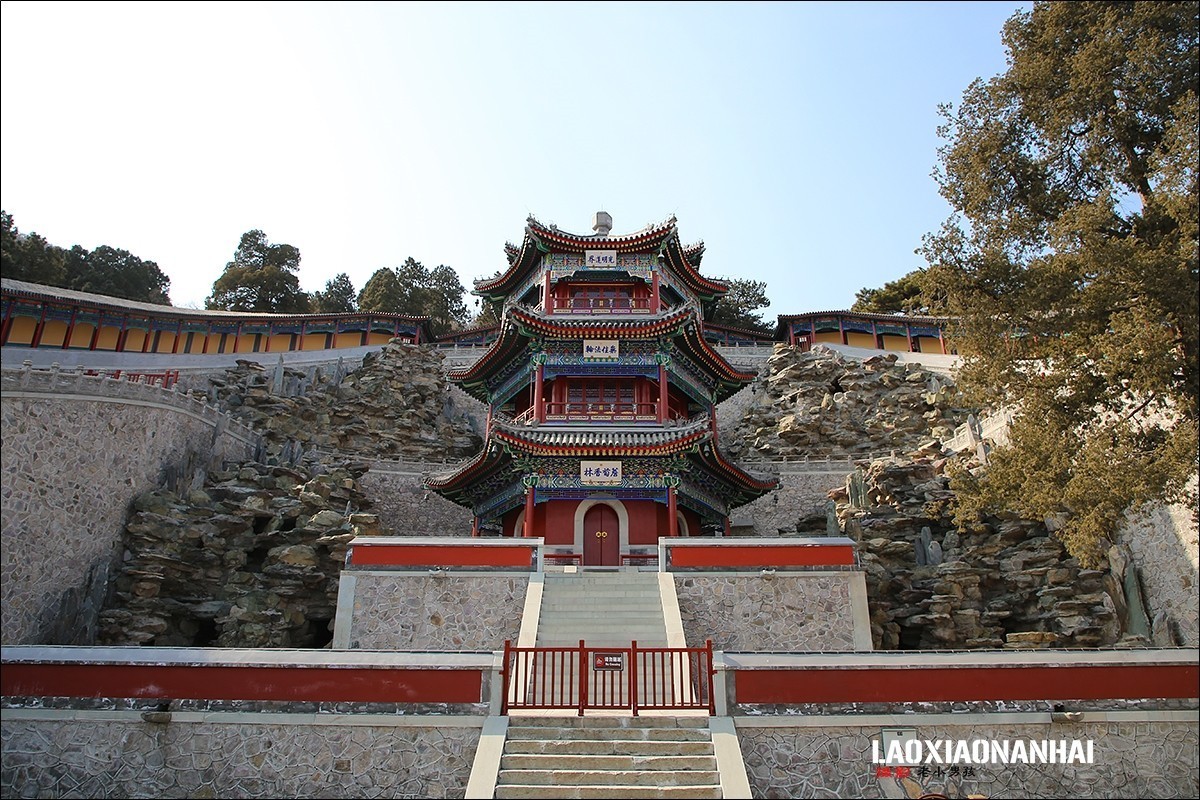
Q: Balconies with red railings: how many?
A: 2